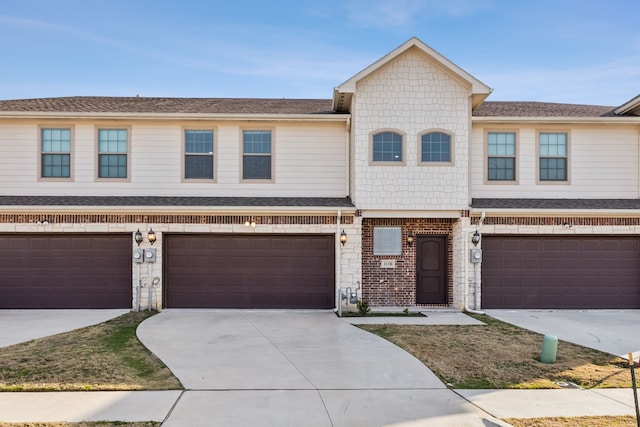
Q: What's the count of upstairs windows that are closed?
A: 8